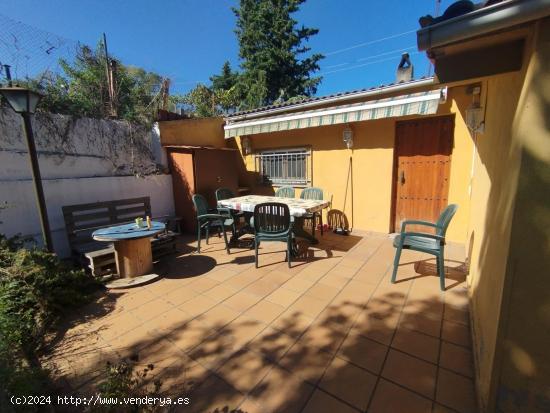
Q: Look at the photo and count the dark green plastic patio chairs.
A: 6